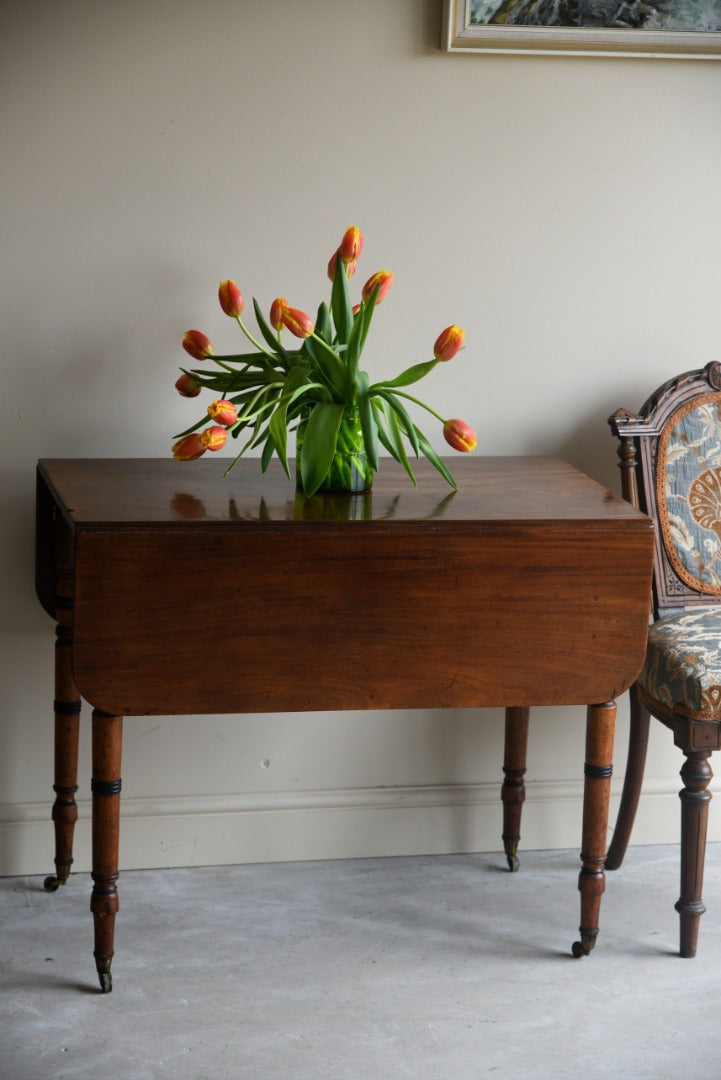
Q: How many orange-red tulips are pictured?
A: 14